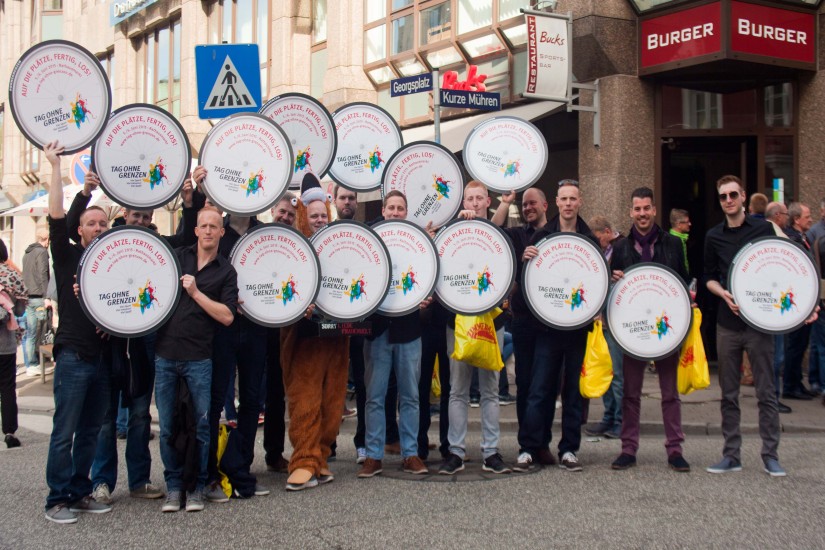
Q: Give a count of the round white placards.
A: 15